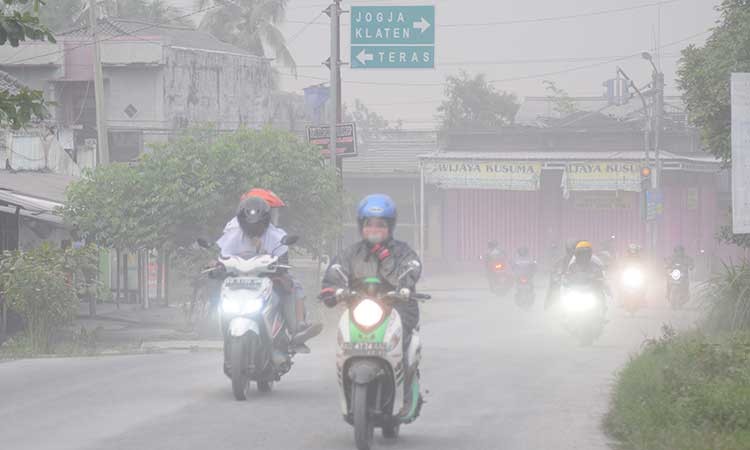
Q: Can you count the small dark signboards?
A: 1